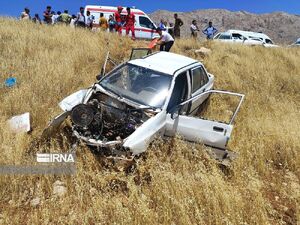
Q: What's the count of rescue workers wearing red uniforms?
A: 2